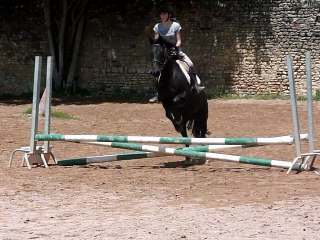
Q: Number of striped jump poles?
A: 3